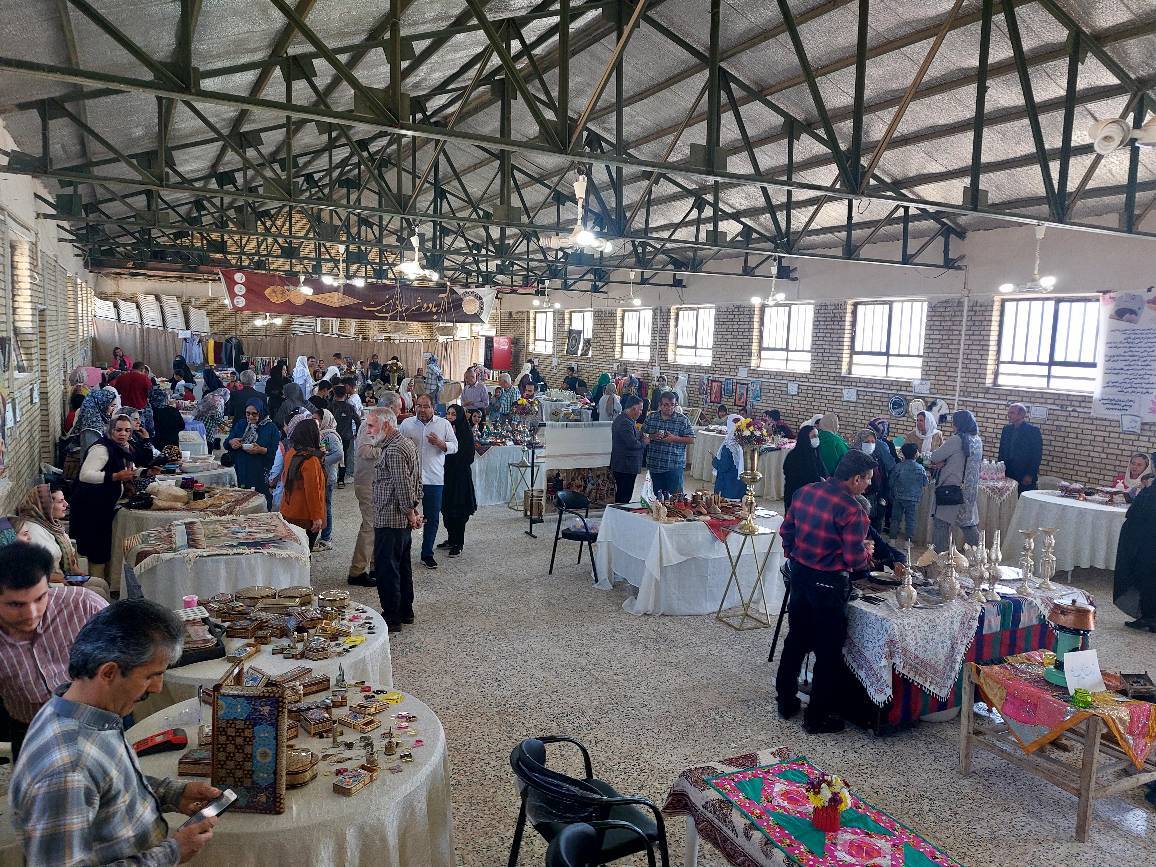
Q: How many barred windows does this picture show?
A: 7